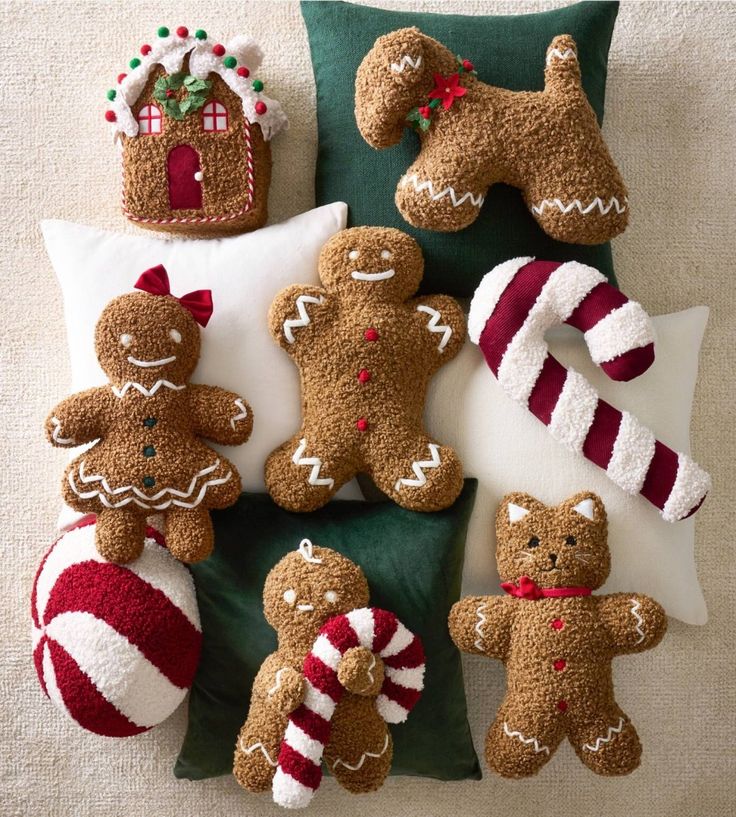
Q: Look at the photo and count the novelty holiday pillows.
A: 8